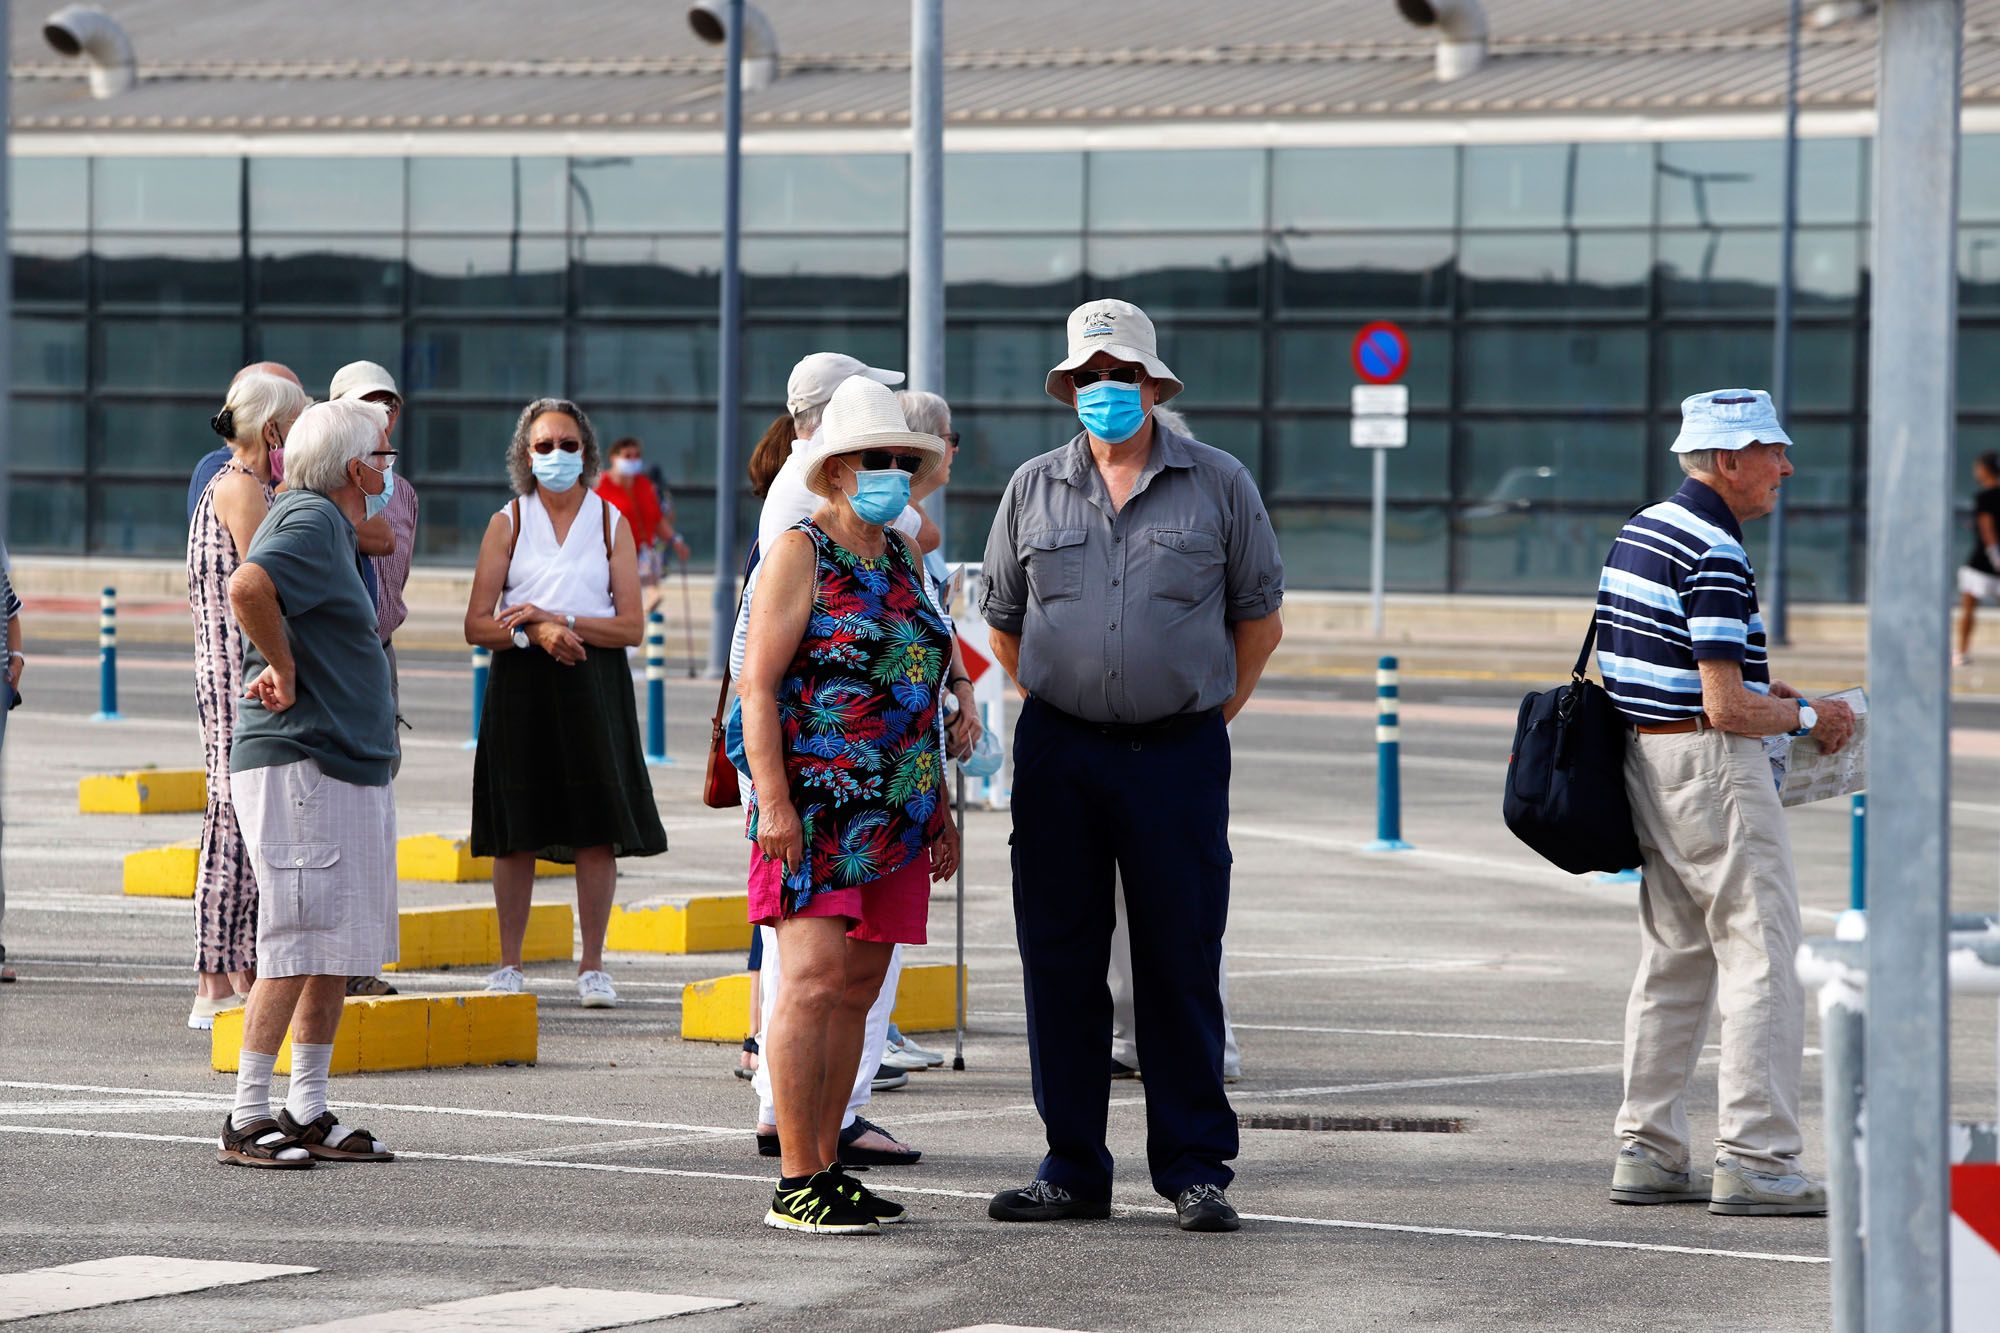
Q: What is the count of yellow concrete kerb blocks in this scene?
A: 7